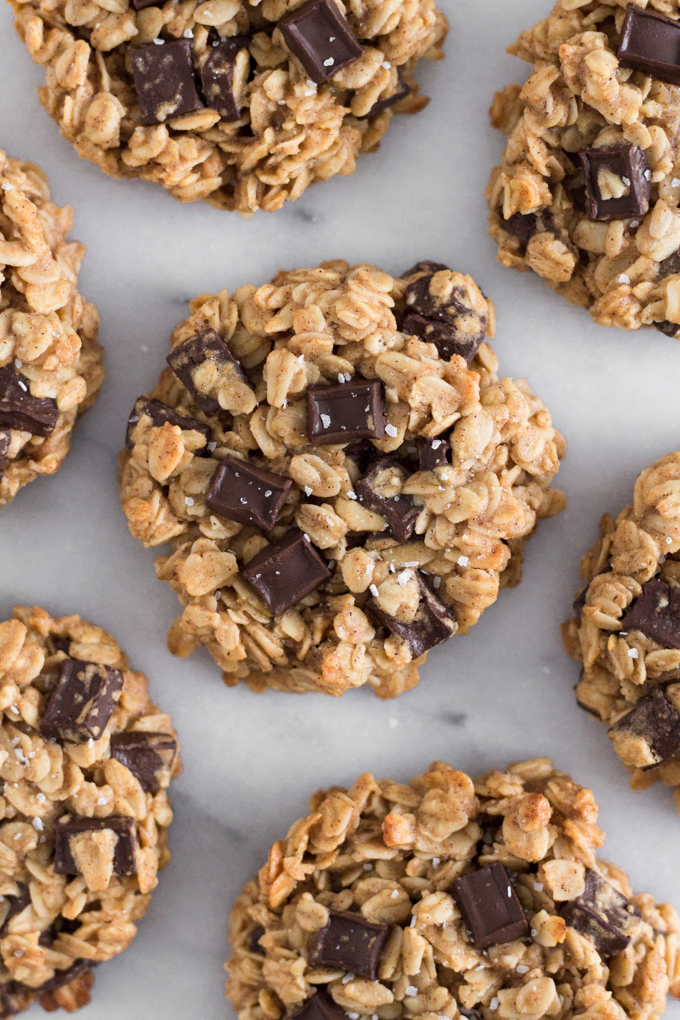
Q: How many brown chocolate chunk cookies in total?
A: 7